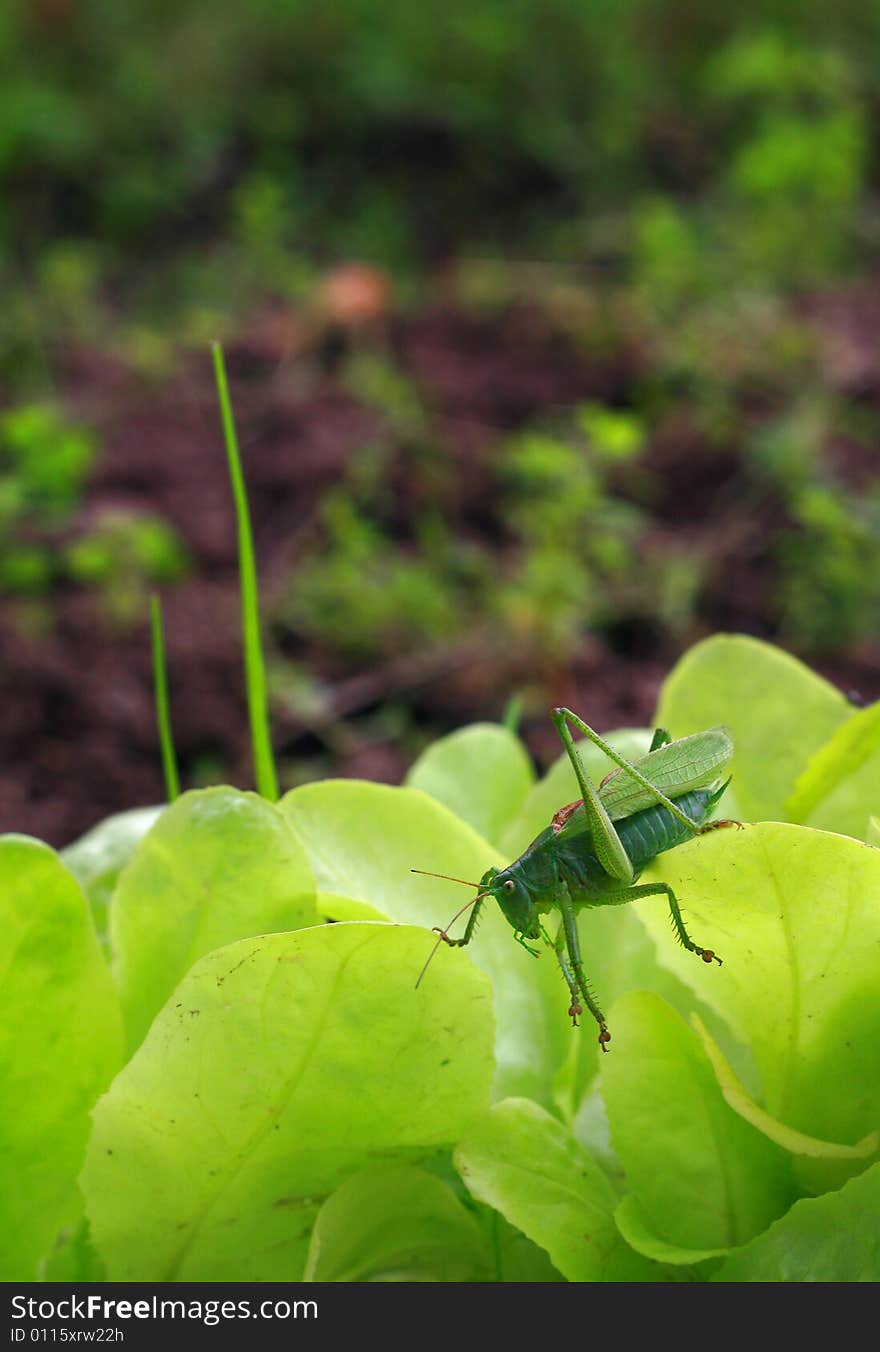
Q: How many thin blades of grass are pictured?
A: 2